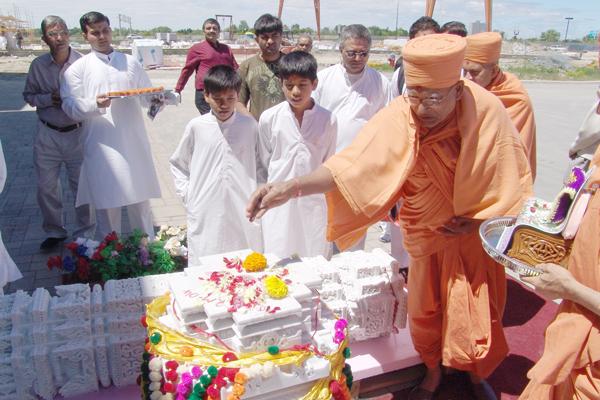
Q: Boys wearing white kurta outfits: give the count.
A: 2